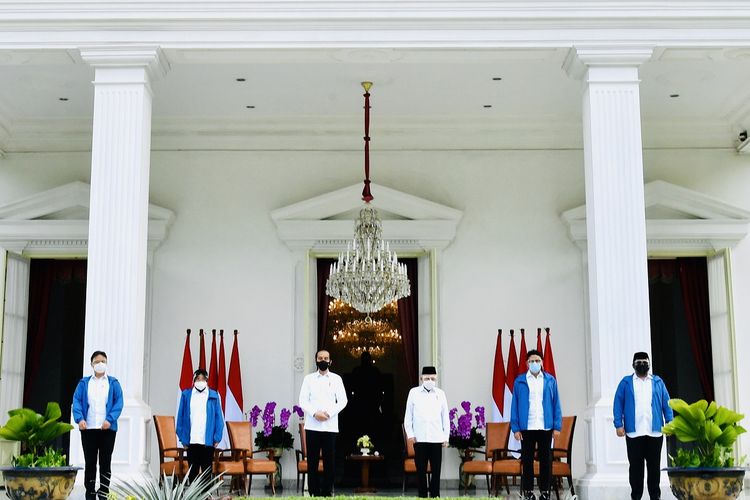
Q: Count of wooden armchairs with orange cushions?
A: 8